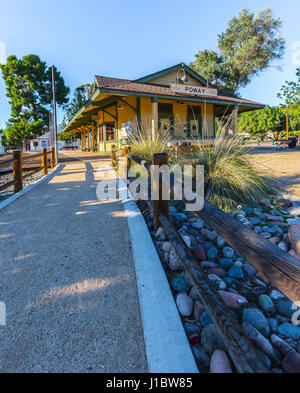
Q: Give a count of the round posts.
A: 6